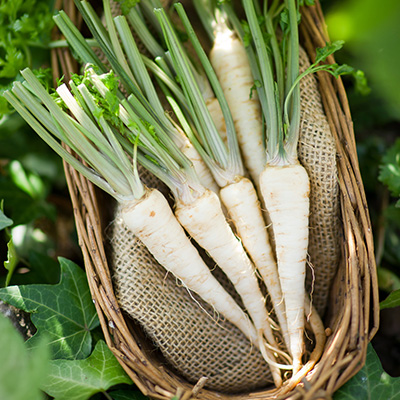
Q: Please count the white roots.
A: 7